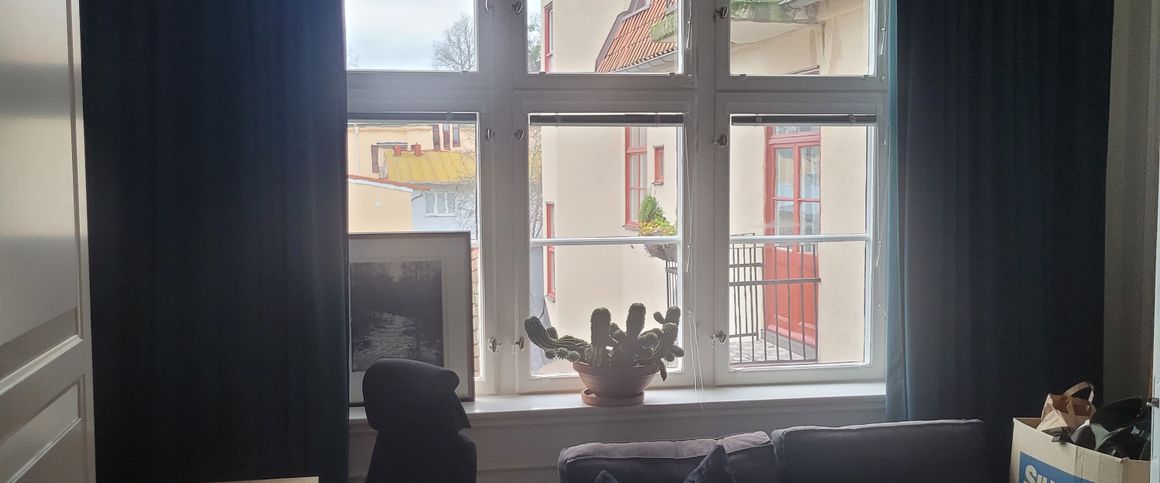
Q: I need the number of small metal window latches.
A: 9